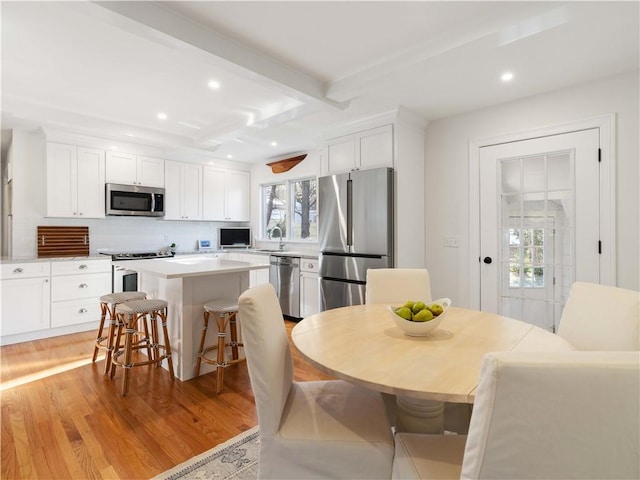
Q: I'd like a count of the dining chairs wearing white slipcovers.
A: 4